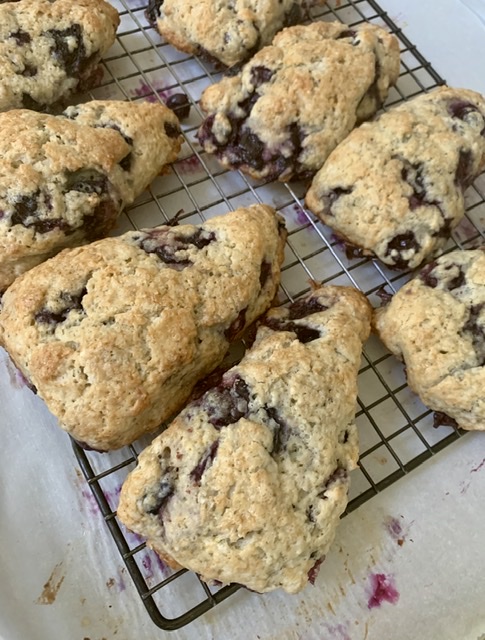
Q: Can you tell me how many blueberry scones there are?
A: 8